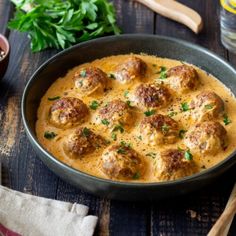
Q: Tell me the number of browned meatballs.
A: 12